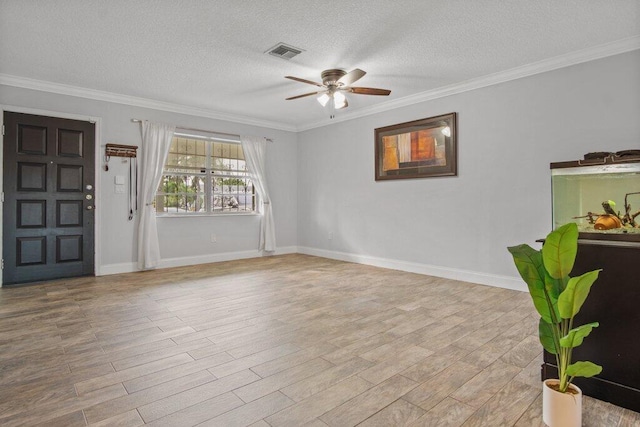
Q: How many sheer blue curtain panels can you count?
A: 0